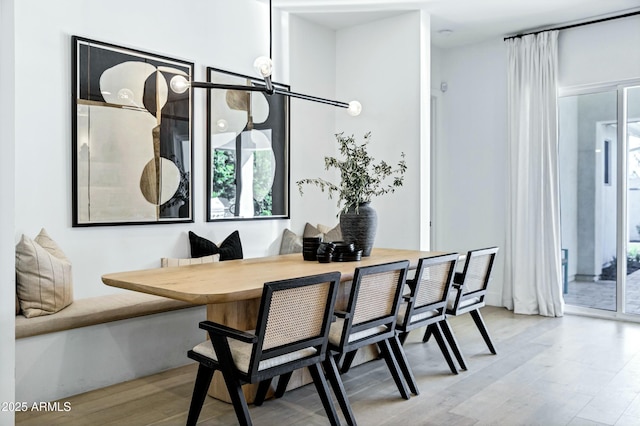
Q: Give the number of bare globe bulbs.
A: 3